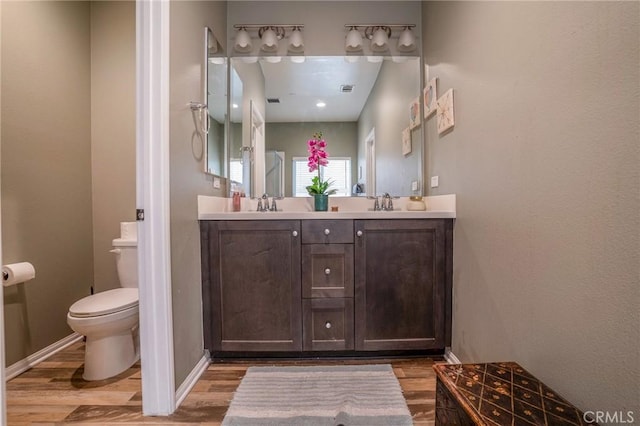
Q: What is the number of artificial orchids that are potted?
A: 1